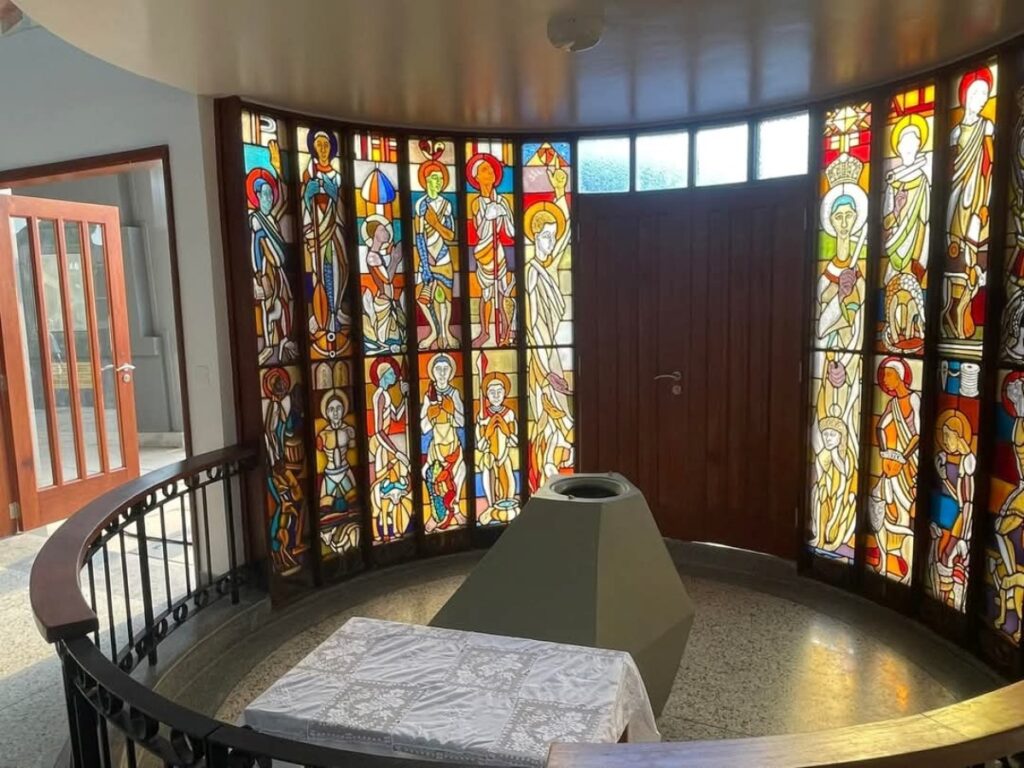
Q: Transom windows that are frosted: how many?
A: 4